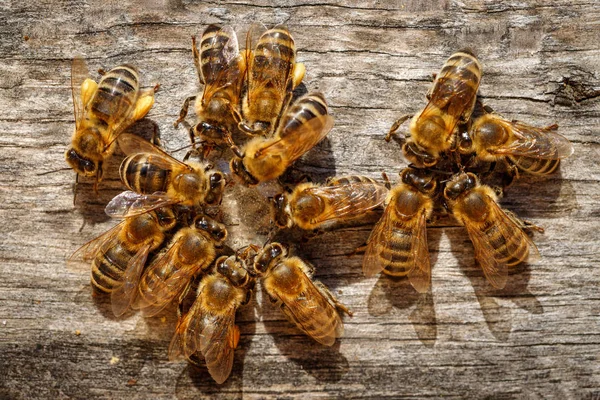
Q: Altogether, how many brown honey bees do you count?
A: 14